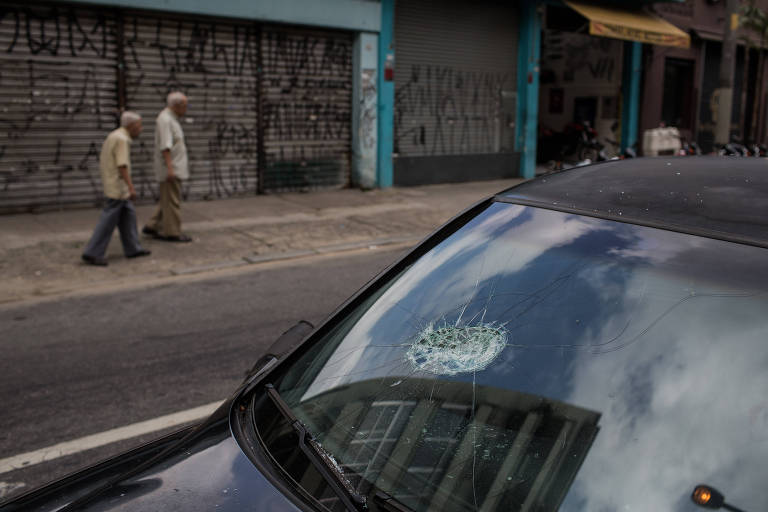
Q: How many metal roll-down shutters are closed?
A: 4